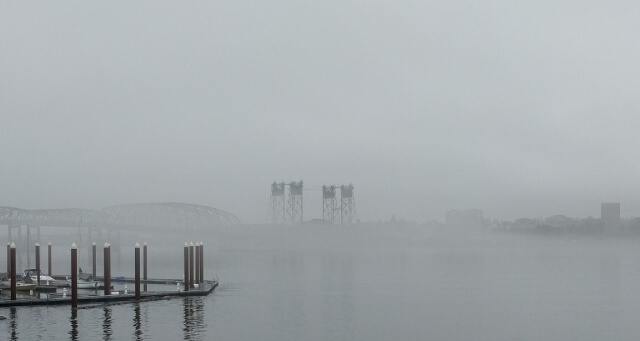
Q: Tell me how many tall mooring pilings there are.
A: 14